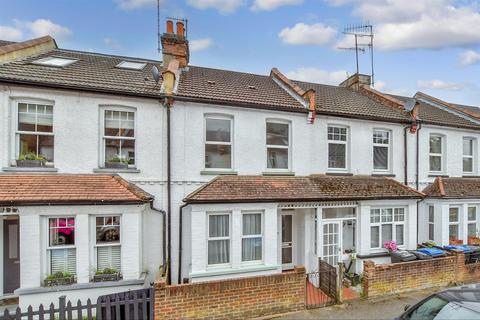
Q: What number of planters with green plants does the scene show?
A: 4